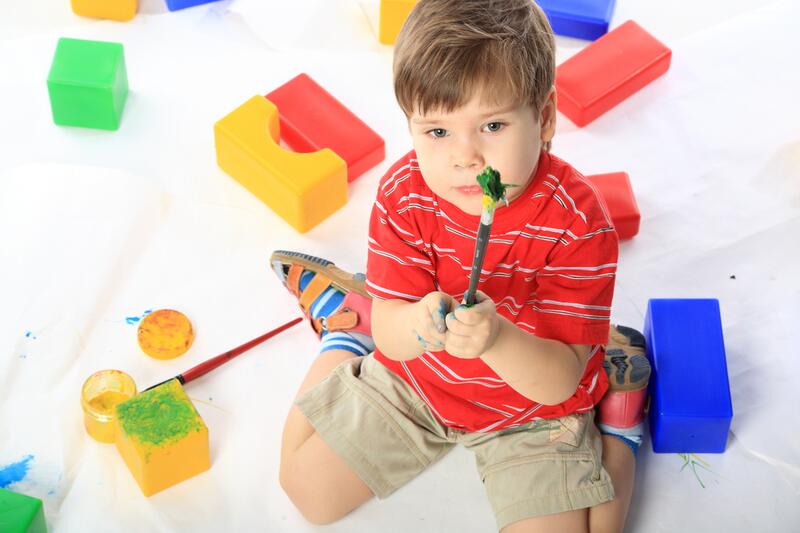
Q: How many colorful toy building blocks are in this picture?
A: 12